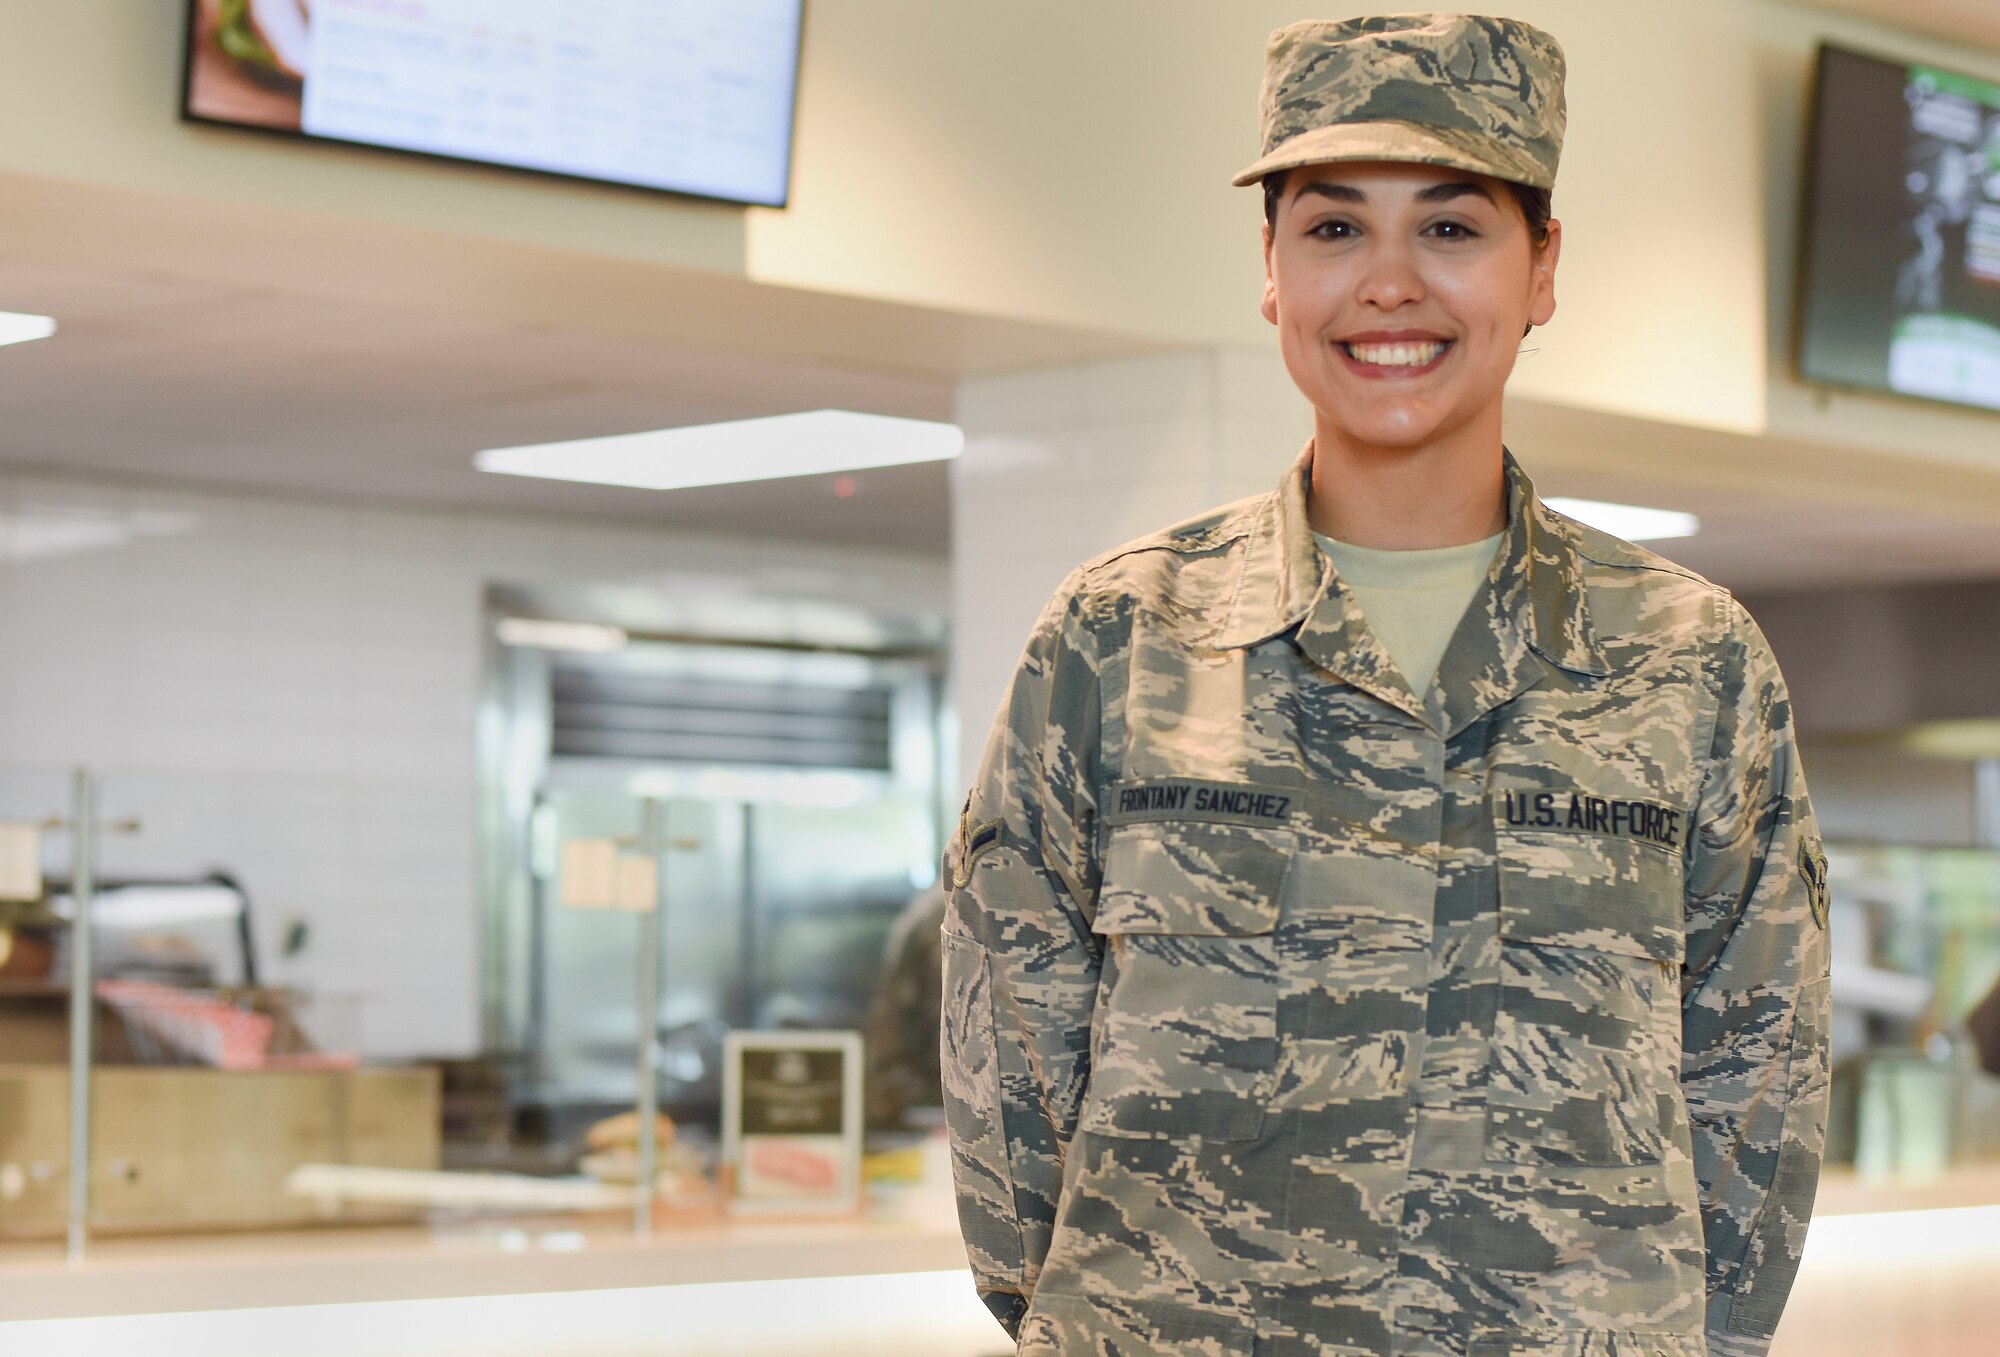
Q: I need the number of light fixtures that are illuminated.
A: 3